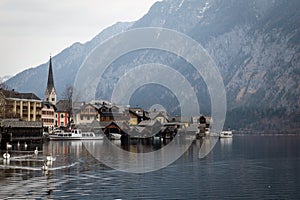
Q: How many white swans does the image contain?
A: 7